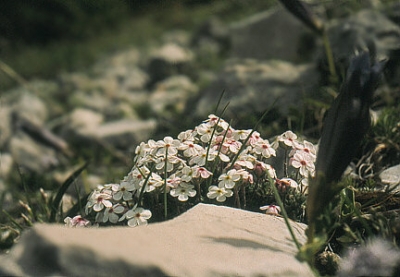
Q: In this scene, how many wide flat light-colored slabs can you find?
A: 1